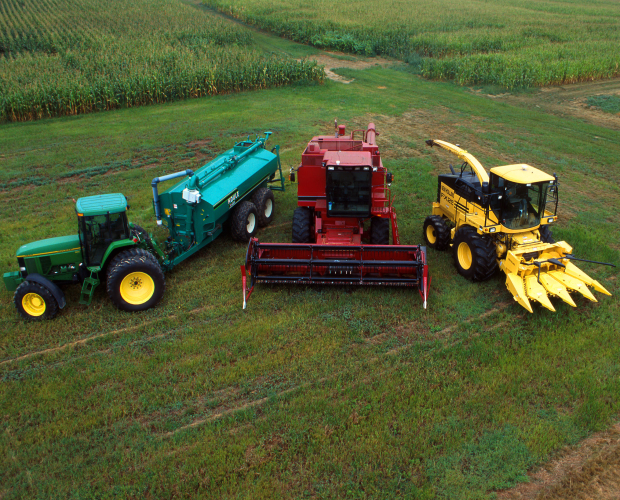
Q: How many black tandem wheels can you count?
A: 2